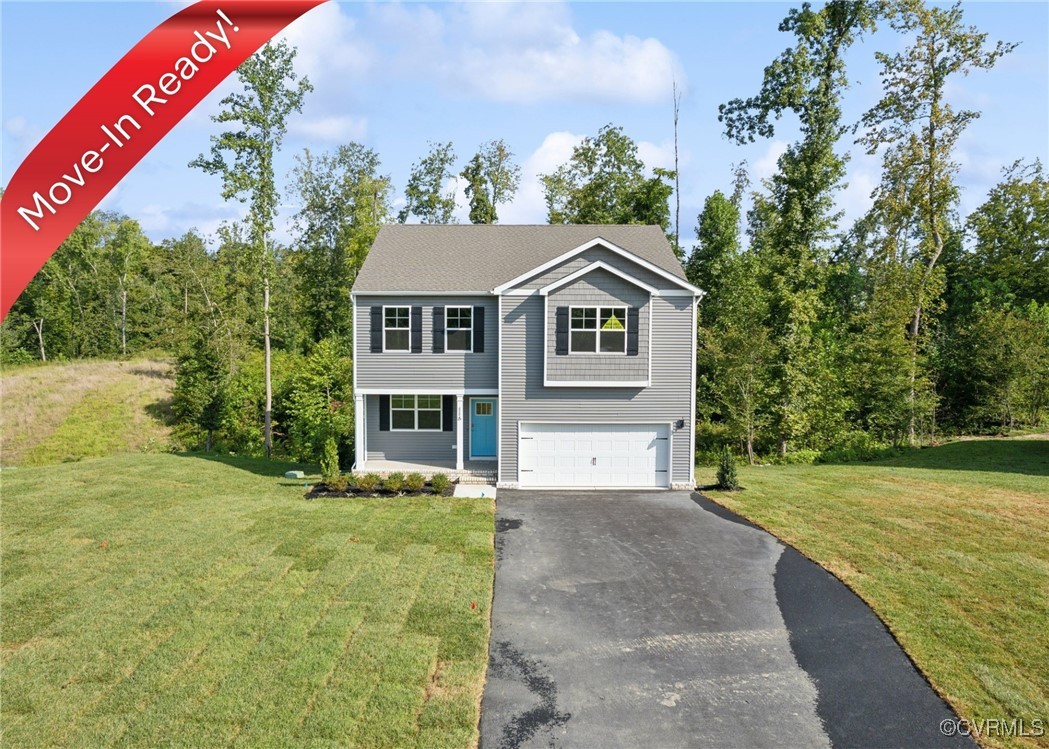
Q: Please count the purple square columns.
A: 0